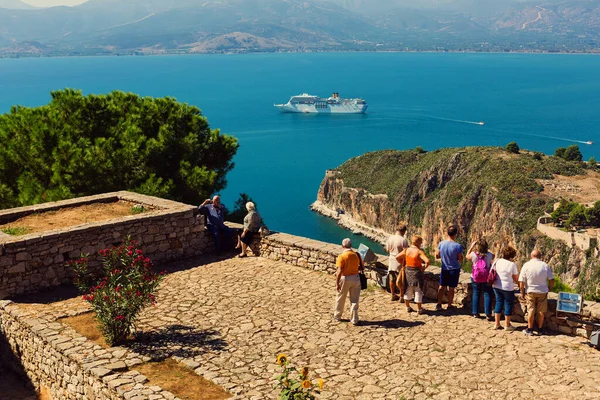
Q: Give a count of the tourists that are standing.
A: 7